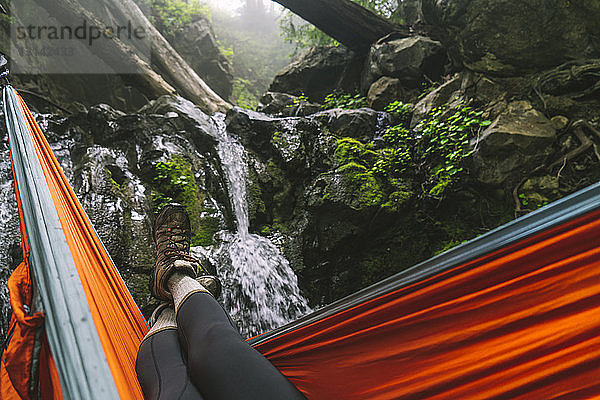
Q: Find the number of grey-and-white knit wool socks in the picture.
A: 2